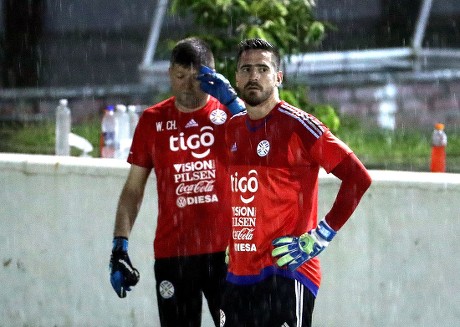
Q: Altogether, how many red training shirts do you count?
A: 2